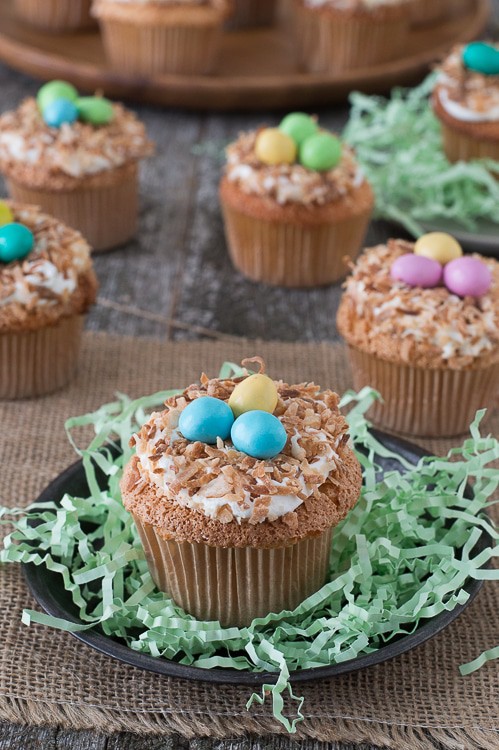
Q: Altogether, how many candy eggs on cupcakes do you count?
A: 15